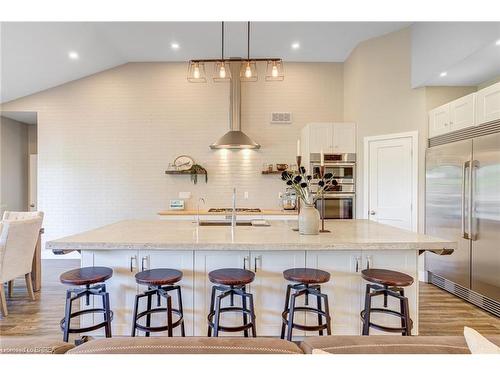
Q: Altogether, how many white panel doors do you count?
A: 1